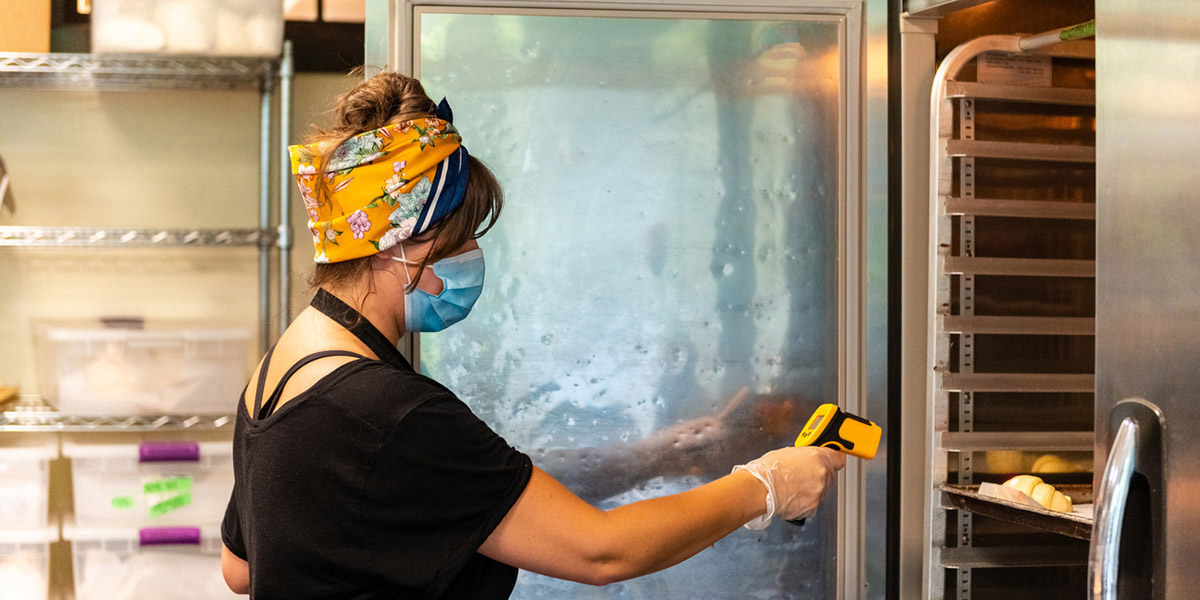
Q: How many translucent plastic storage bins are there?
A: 6